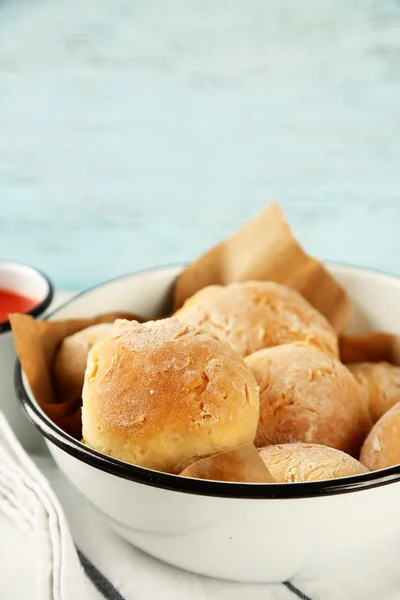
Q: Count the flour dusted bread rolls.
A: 7